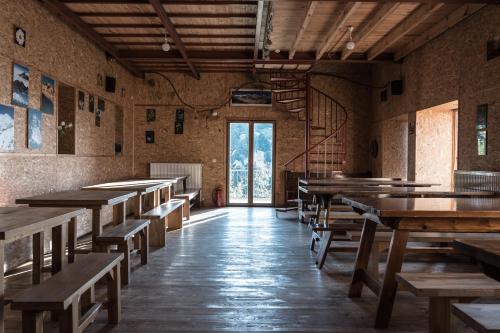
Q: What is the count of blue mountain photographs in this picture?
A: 4